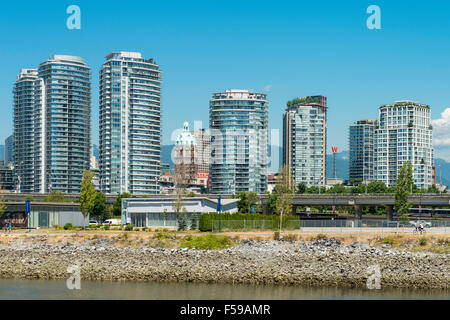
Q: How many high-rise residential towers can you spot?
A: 7